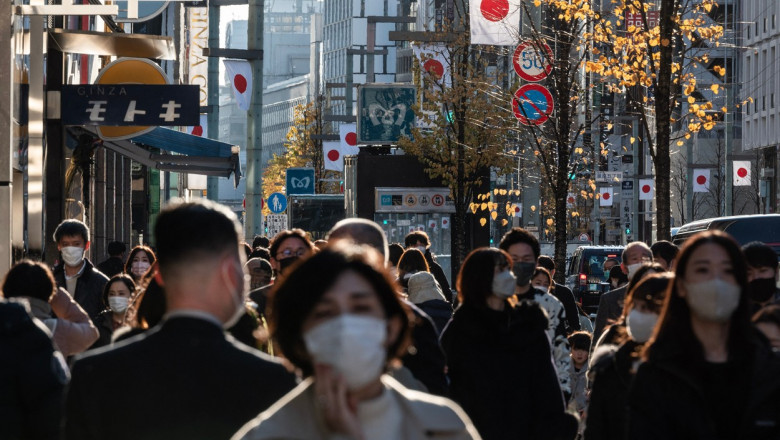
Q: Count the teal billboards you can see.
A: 2